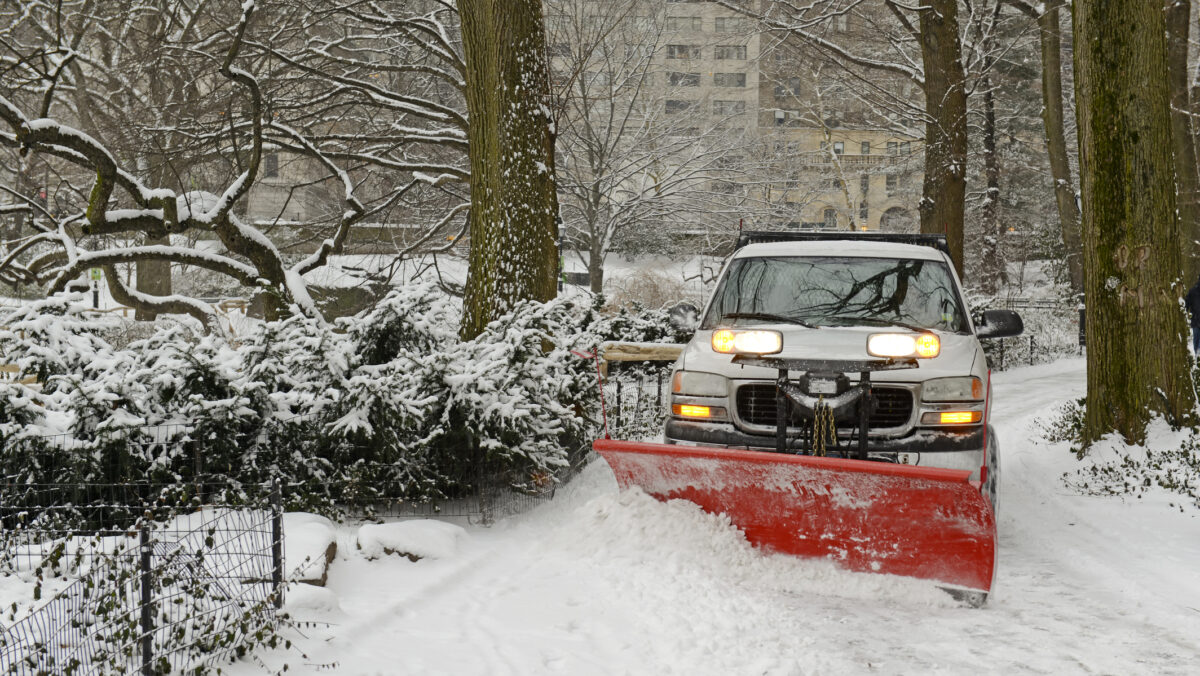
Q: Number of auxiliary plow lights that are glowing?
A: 2